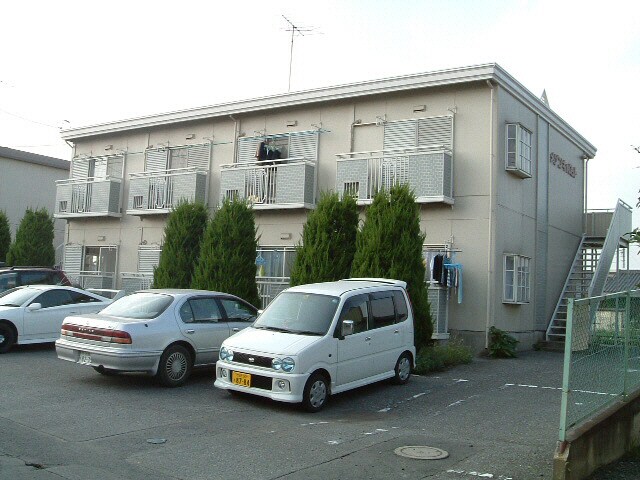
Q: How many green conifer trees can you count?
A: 6